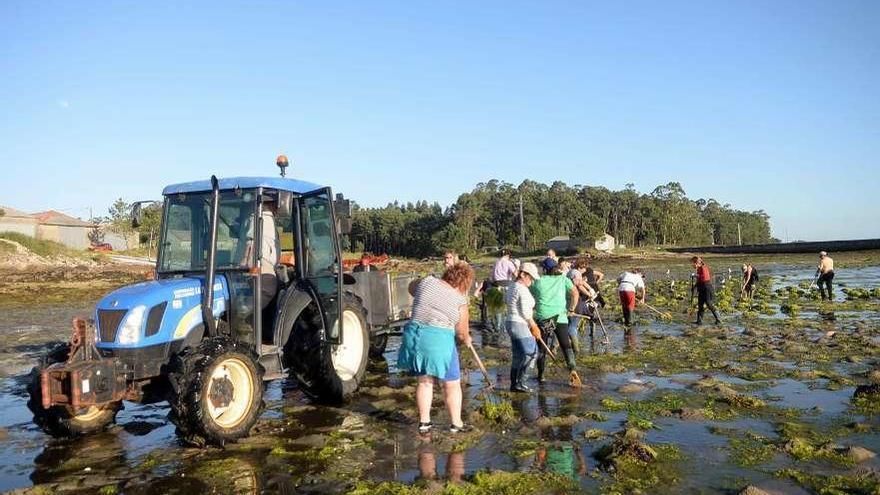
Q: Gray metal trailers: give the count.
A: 1